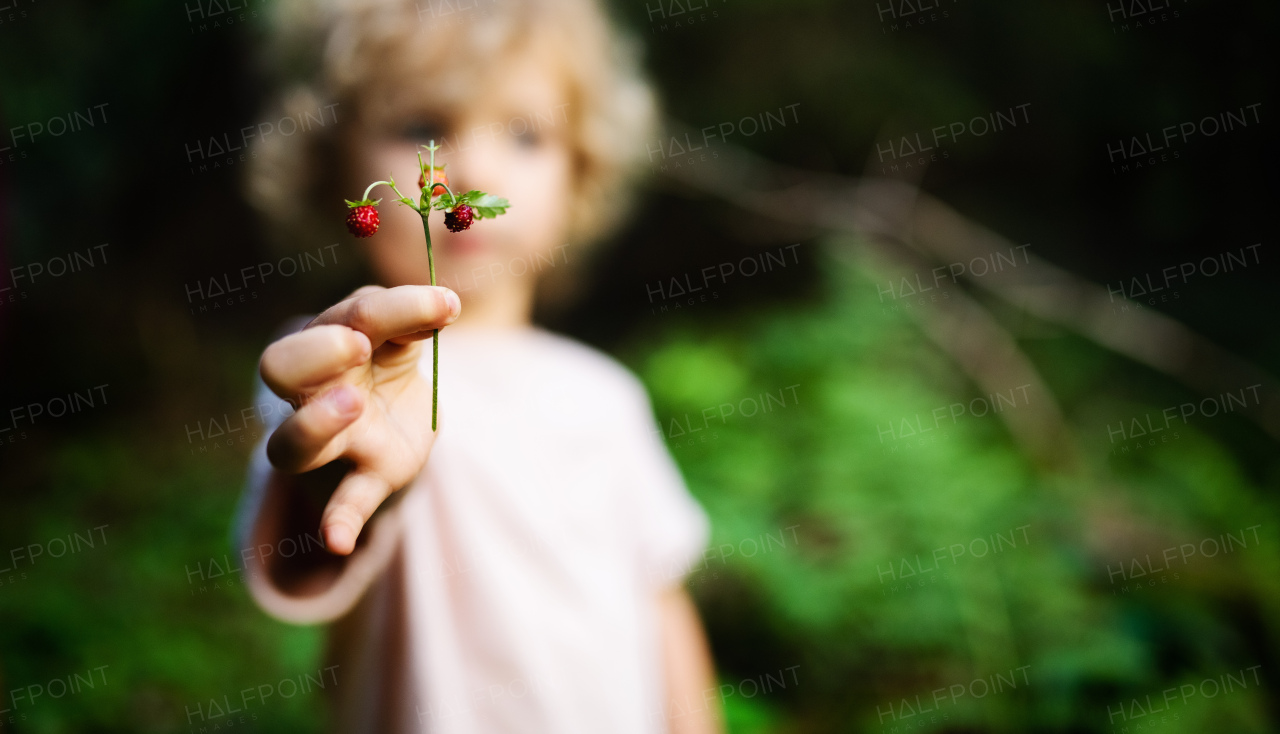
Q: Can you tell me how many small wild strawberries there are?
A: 3